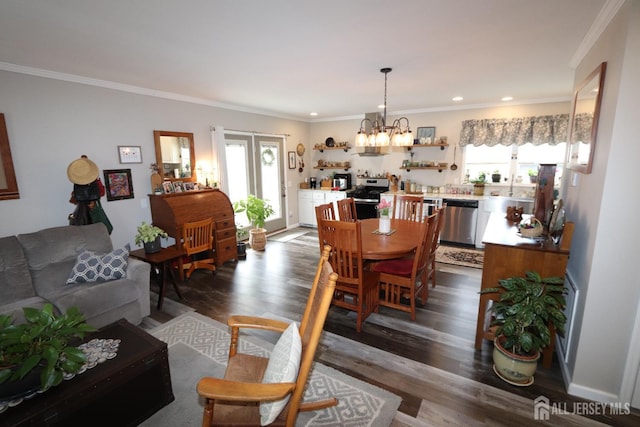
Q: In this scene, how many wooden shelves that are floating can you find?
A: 4